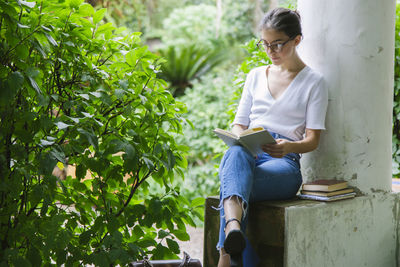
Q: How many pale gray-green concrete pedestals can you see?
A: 1